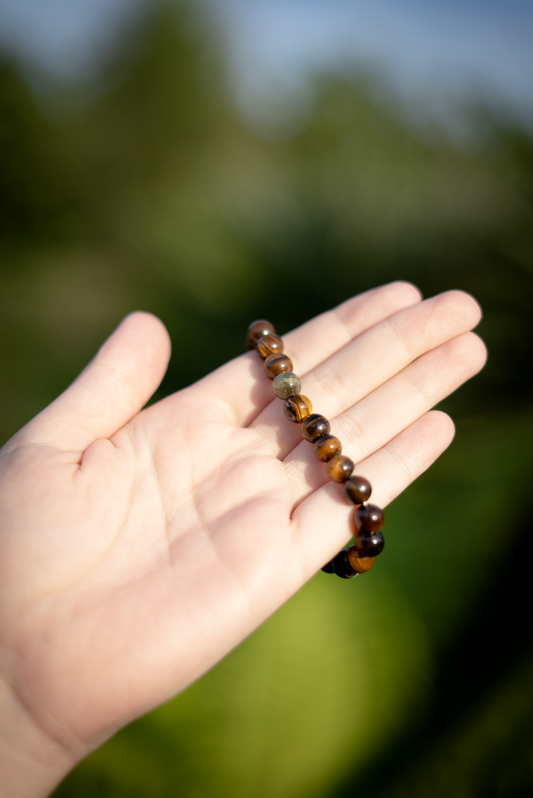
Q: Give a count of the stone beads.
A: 15